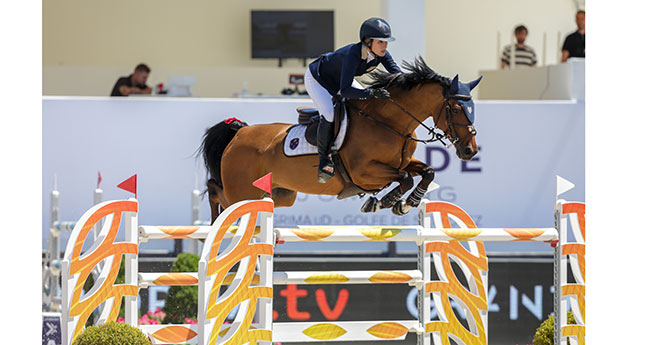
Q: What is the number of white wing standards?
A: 4